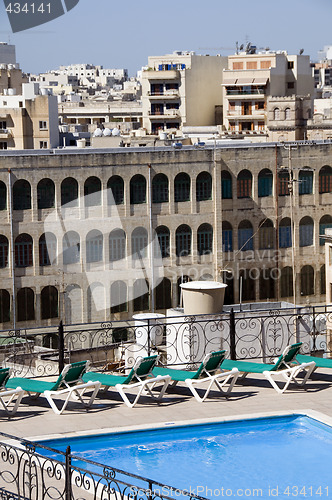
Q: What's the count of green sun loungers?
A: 6